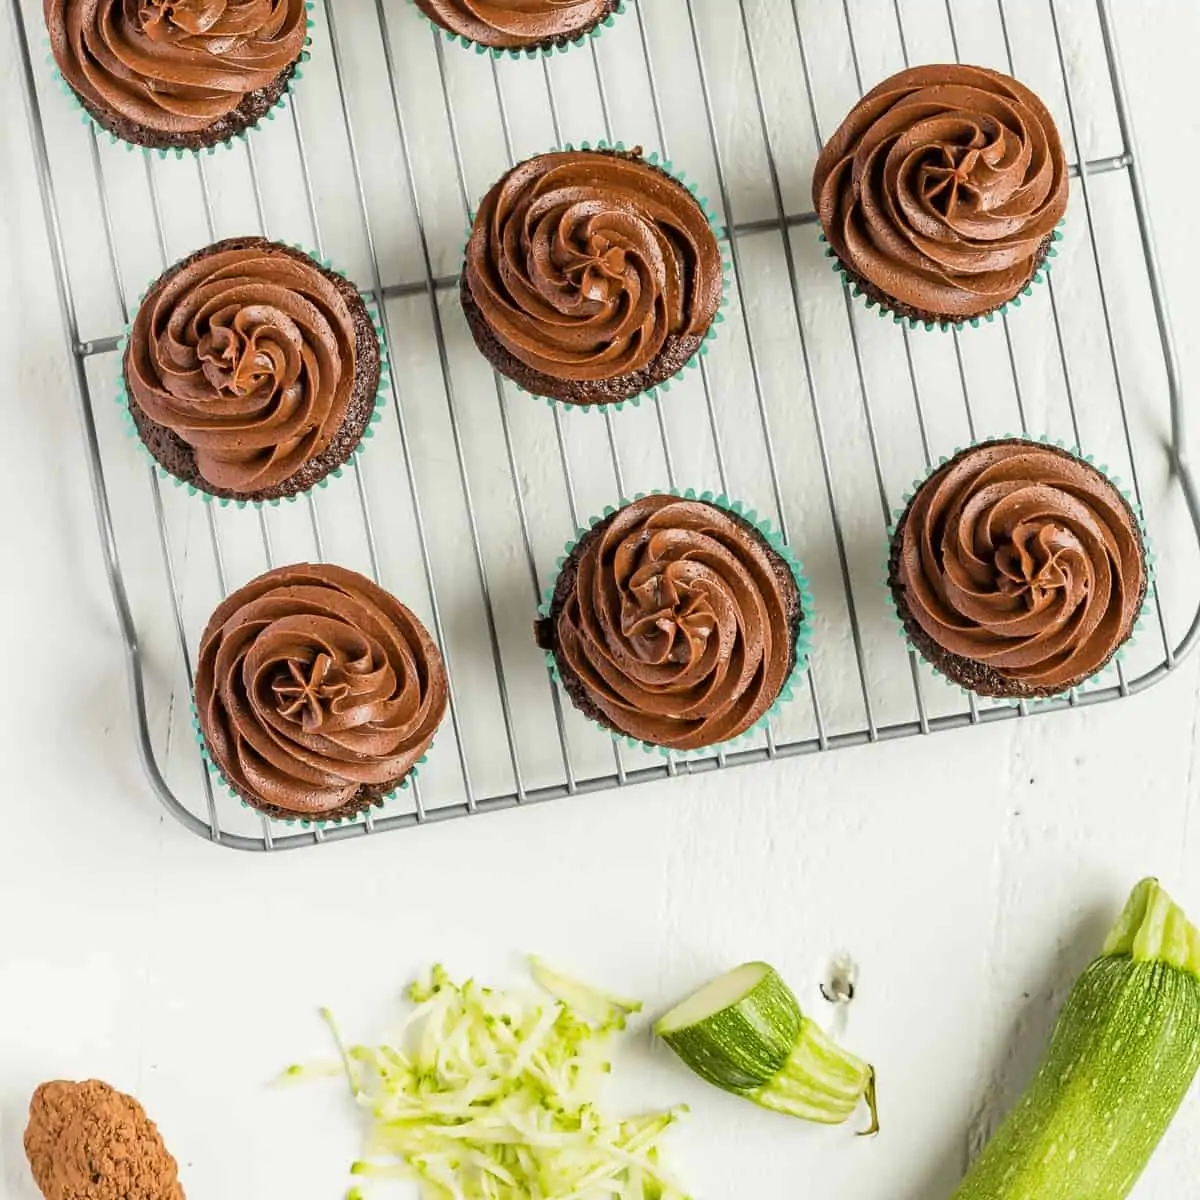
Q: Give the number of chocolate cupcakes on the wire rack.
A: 8